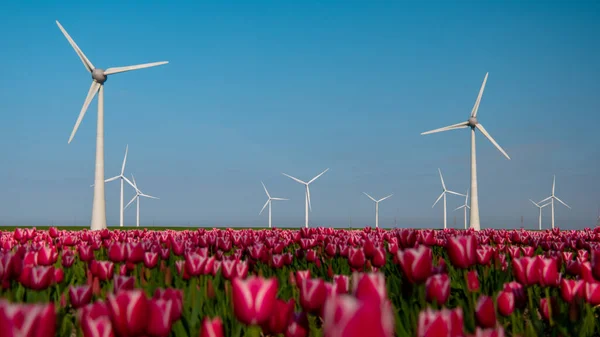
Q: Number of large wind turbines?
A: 2